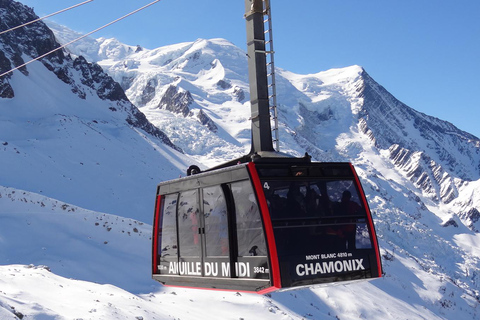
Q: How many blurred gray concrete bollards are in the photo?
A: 0